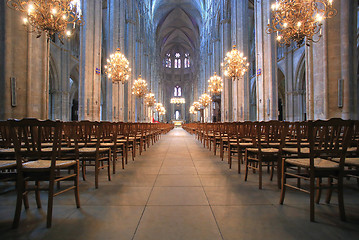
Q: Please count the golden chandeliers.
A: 13